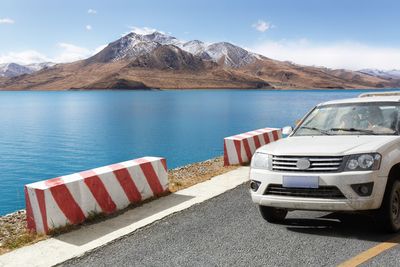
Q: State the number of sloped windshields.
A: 1